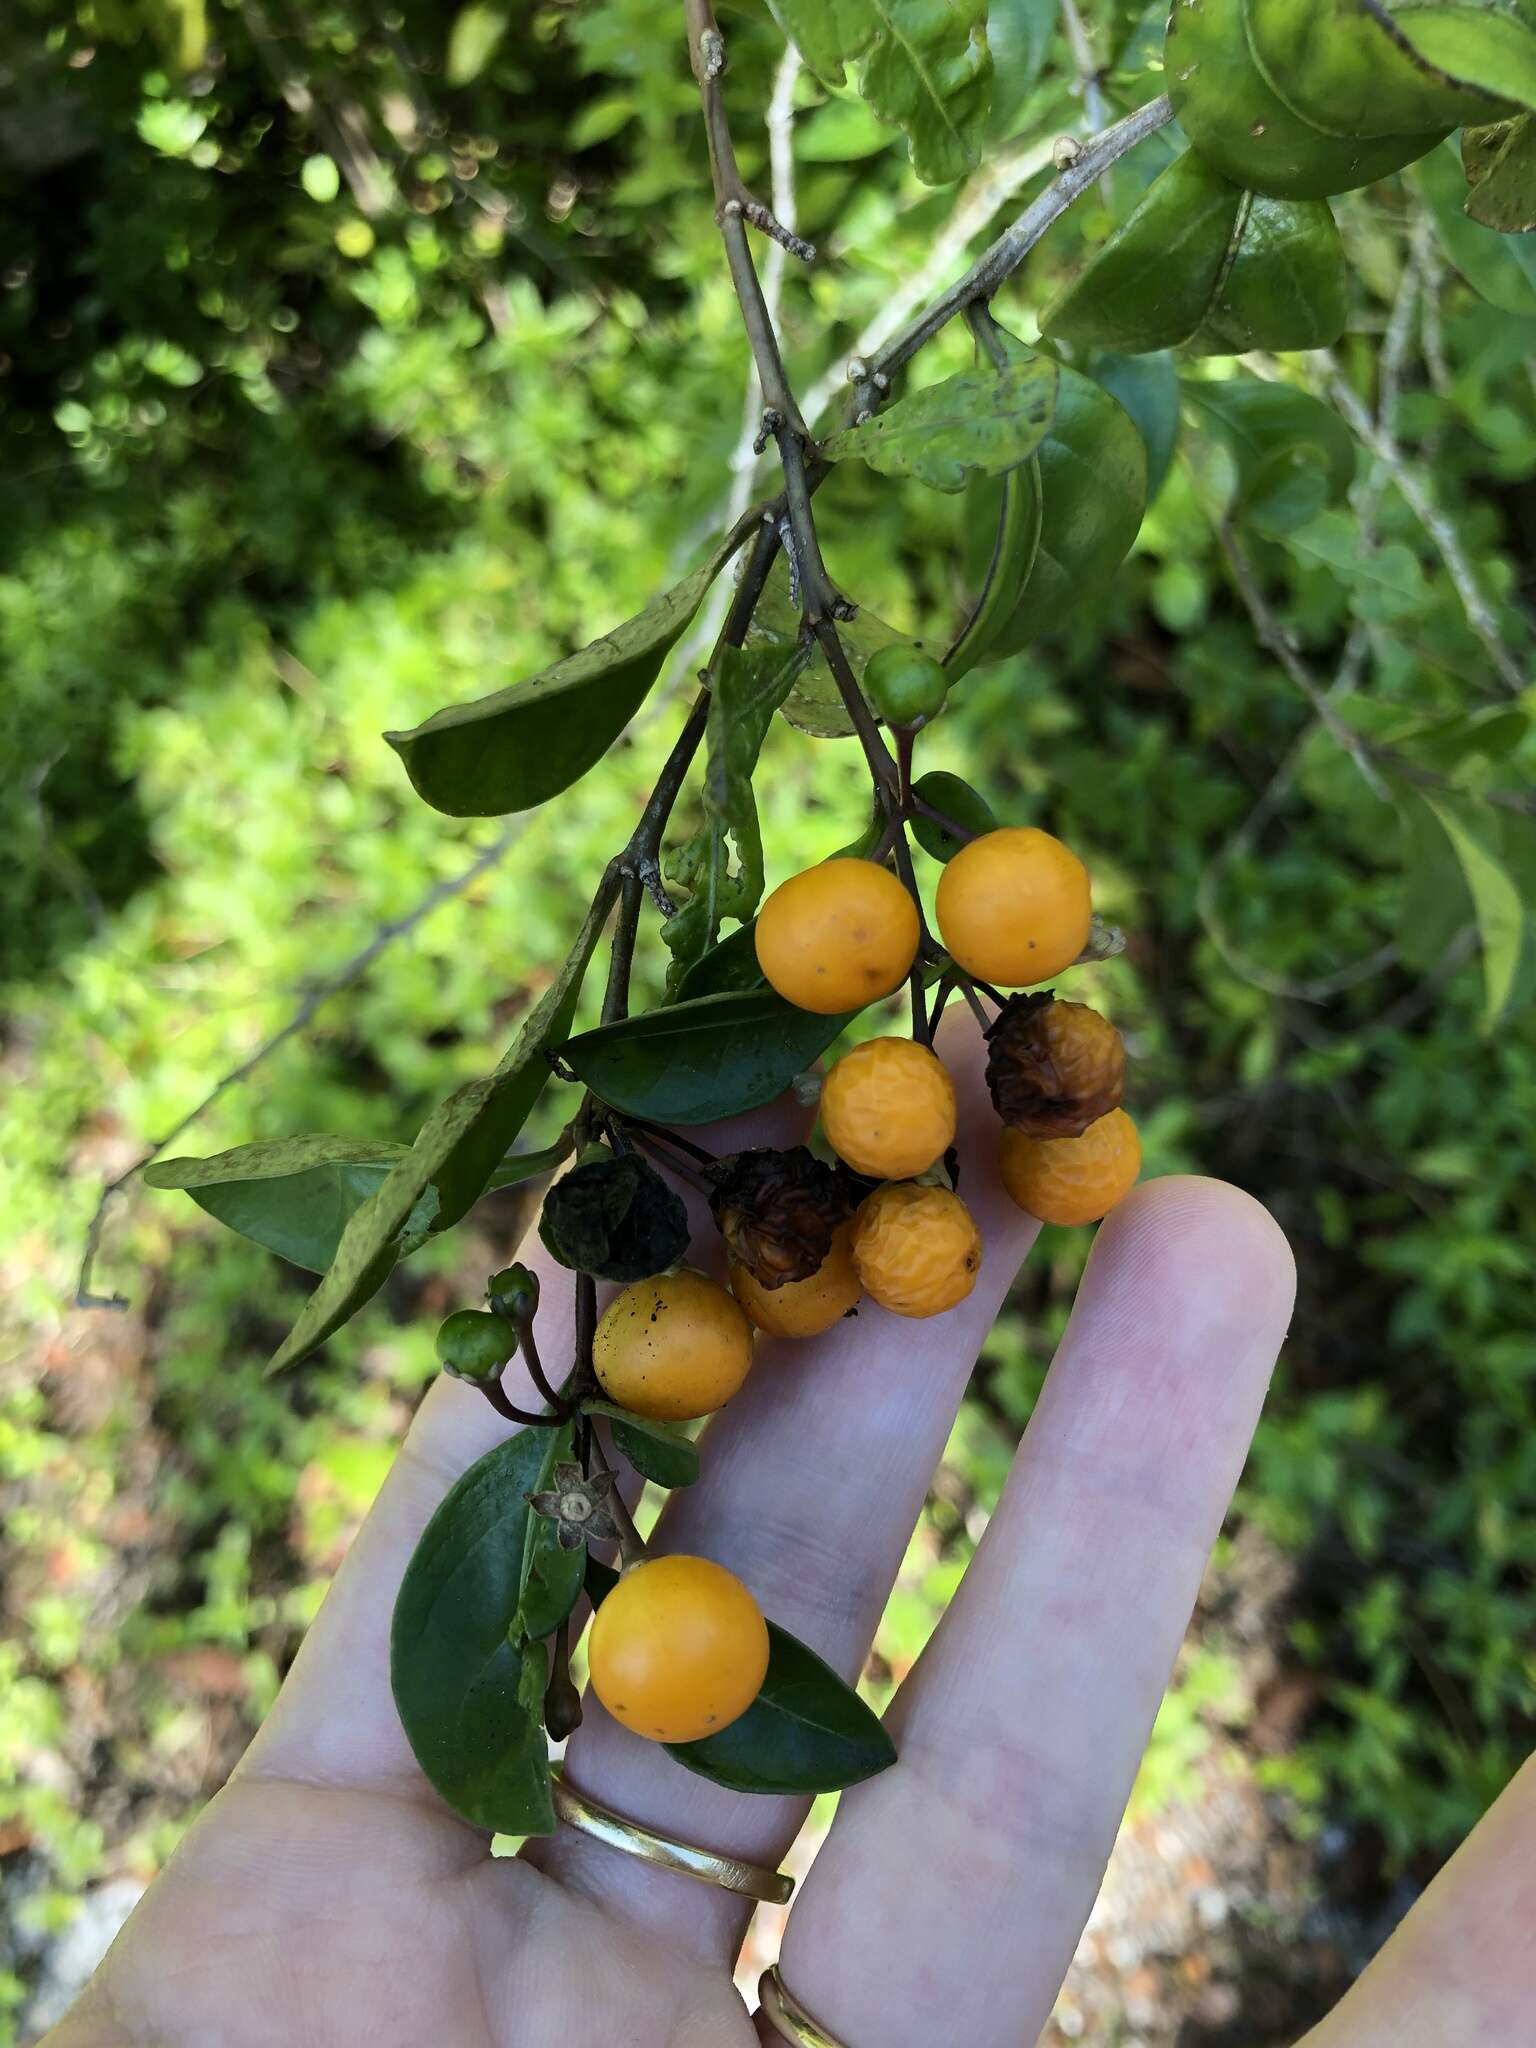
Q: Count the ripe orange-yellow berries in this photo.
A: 8